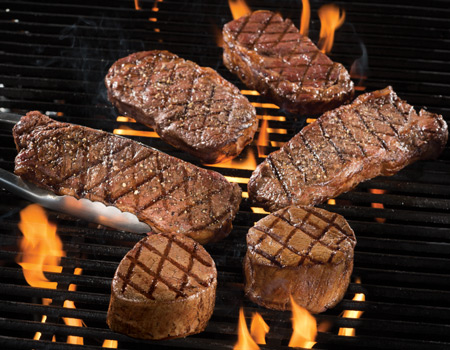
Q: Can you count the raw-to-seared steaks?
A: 6